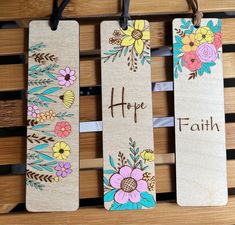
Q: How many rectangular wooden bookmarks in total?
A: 3